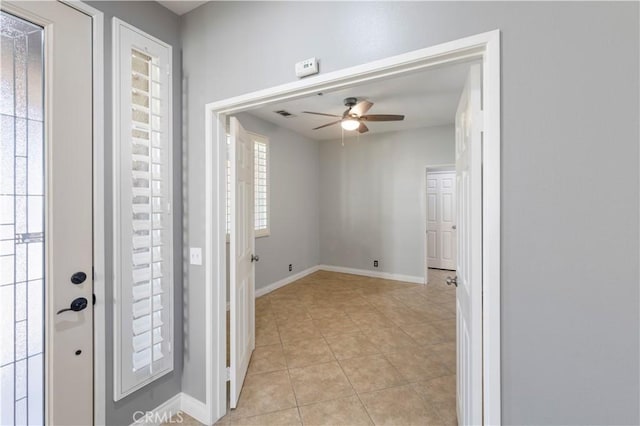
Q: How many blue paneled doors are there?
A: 0